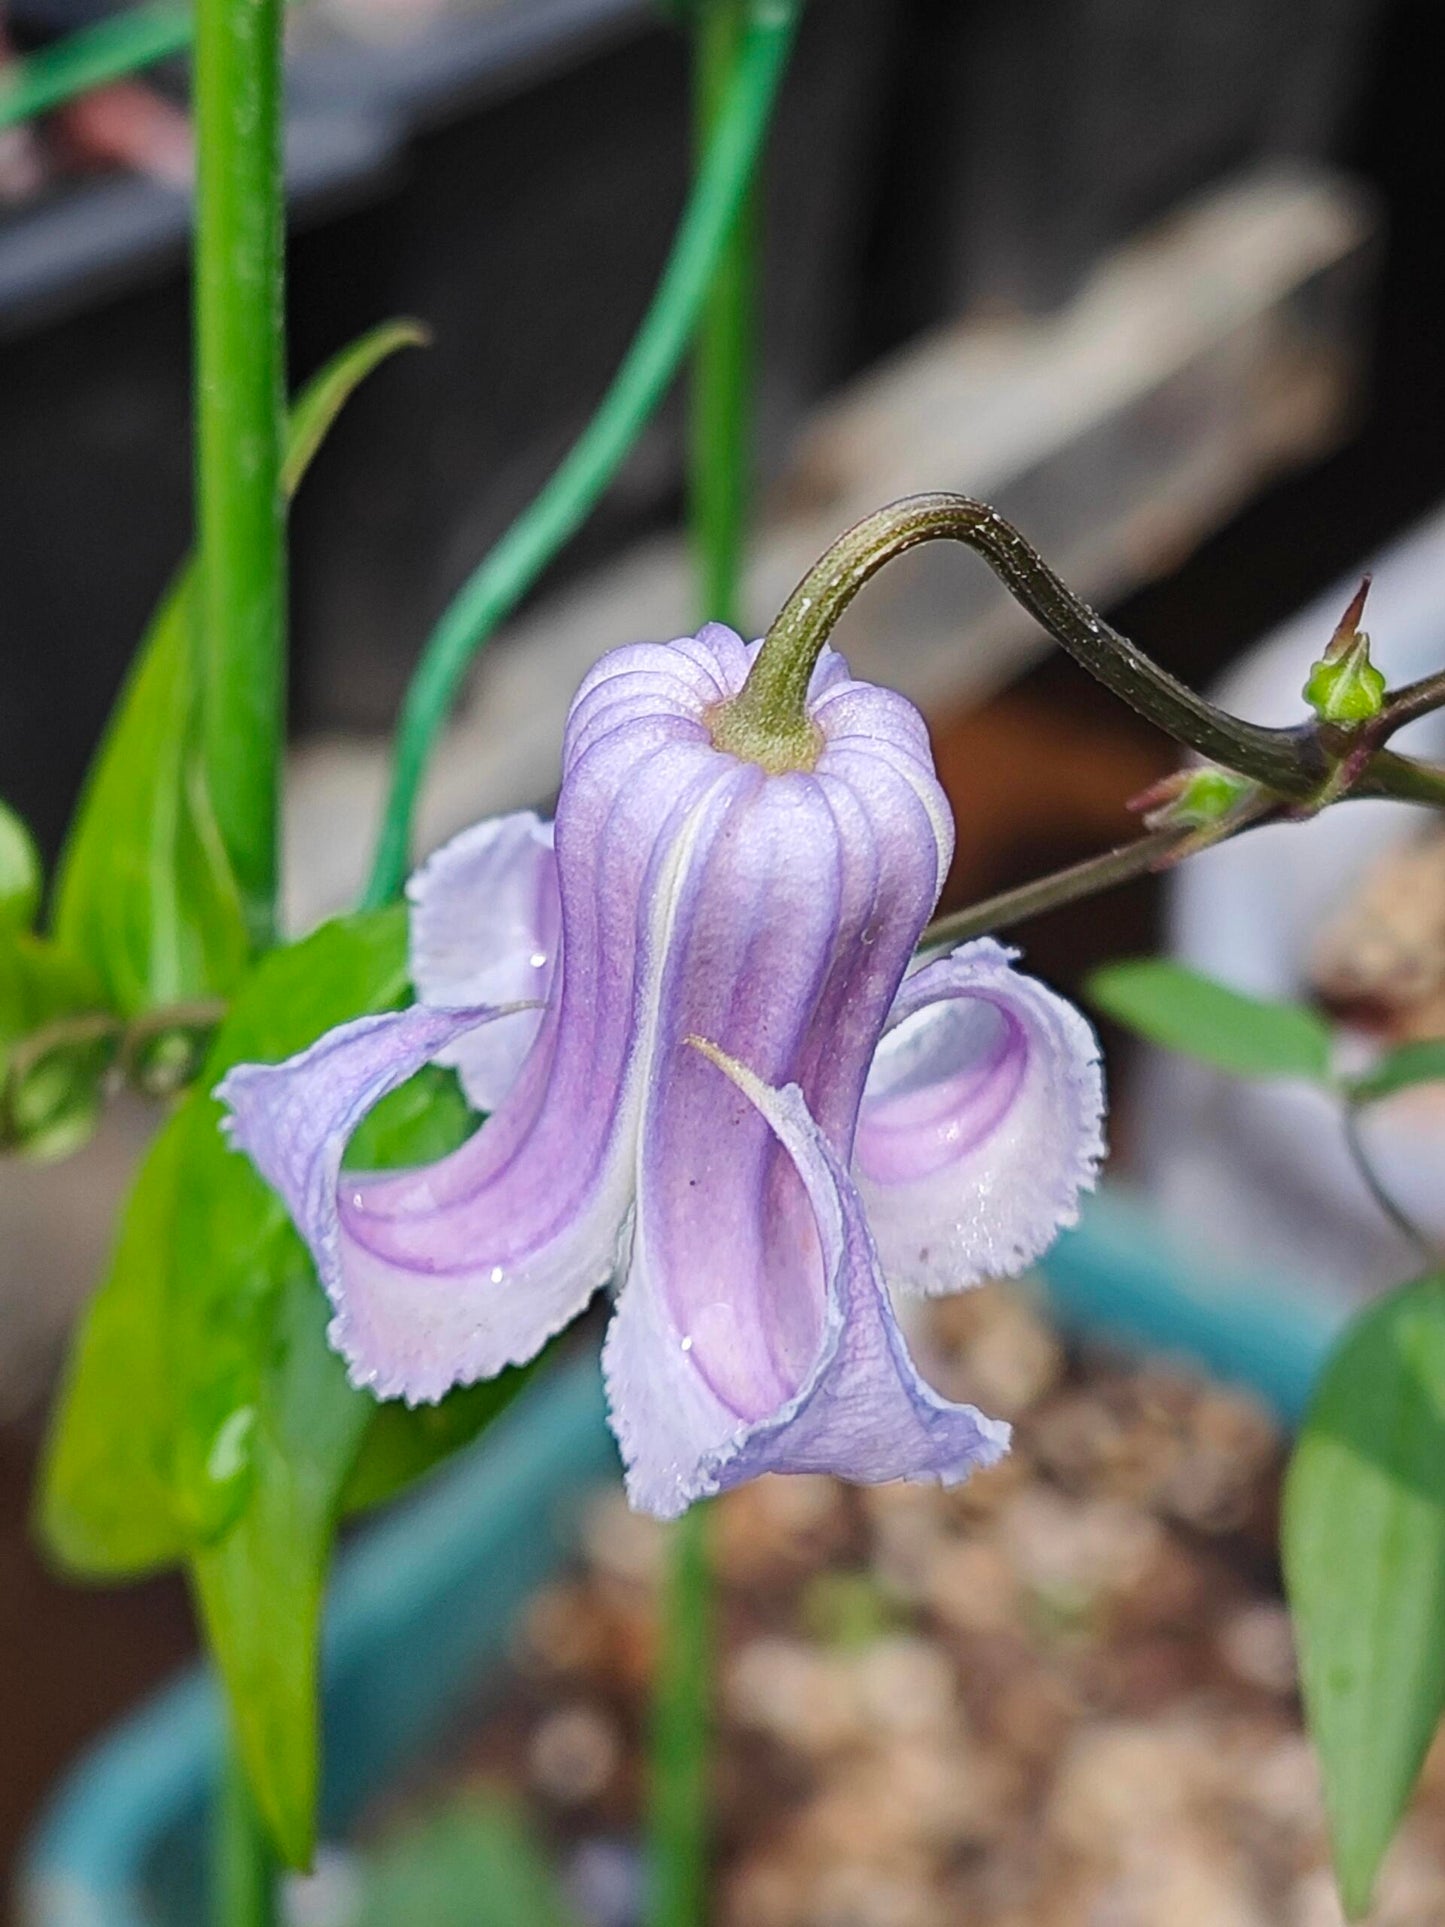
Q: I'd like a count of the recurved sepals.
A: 4